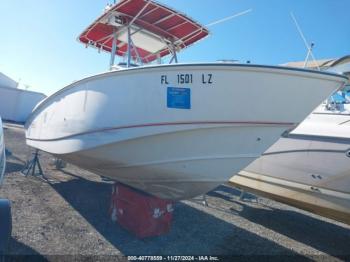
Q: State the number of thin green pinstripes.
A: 0